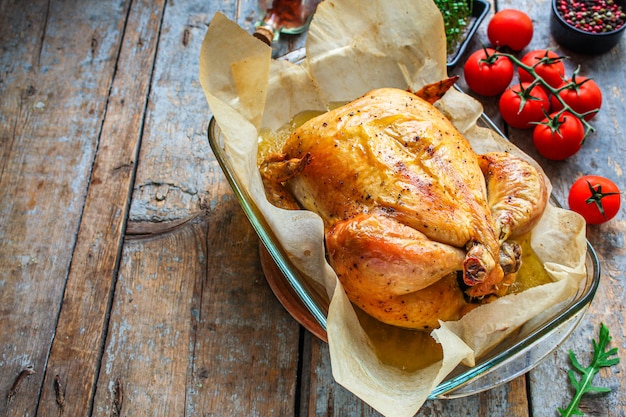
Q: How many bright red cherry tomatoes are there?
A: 7